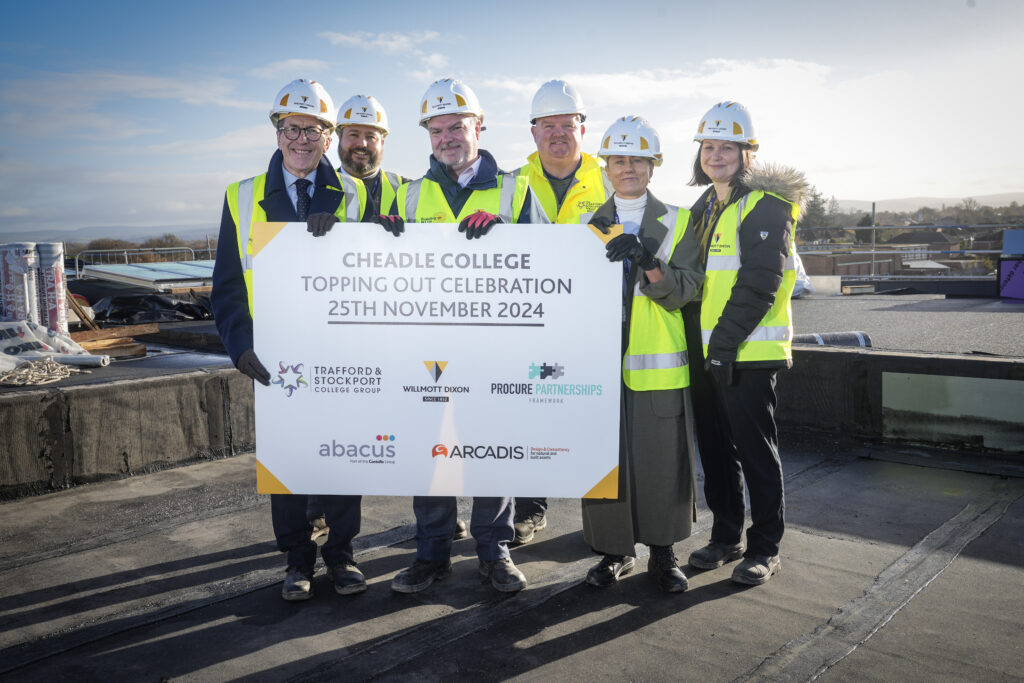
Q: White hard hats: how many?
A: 6